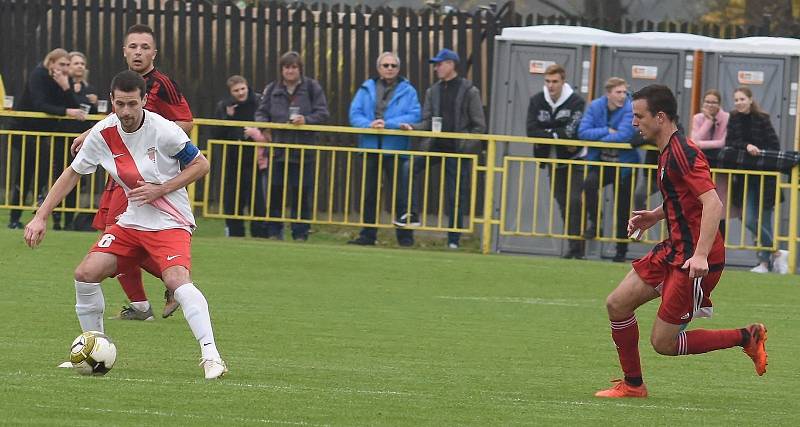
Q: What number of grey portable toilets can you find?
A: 3